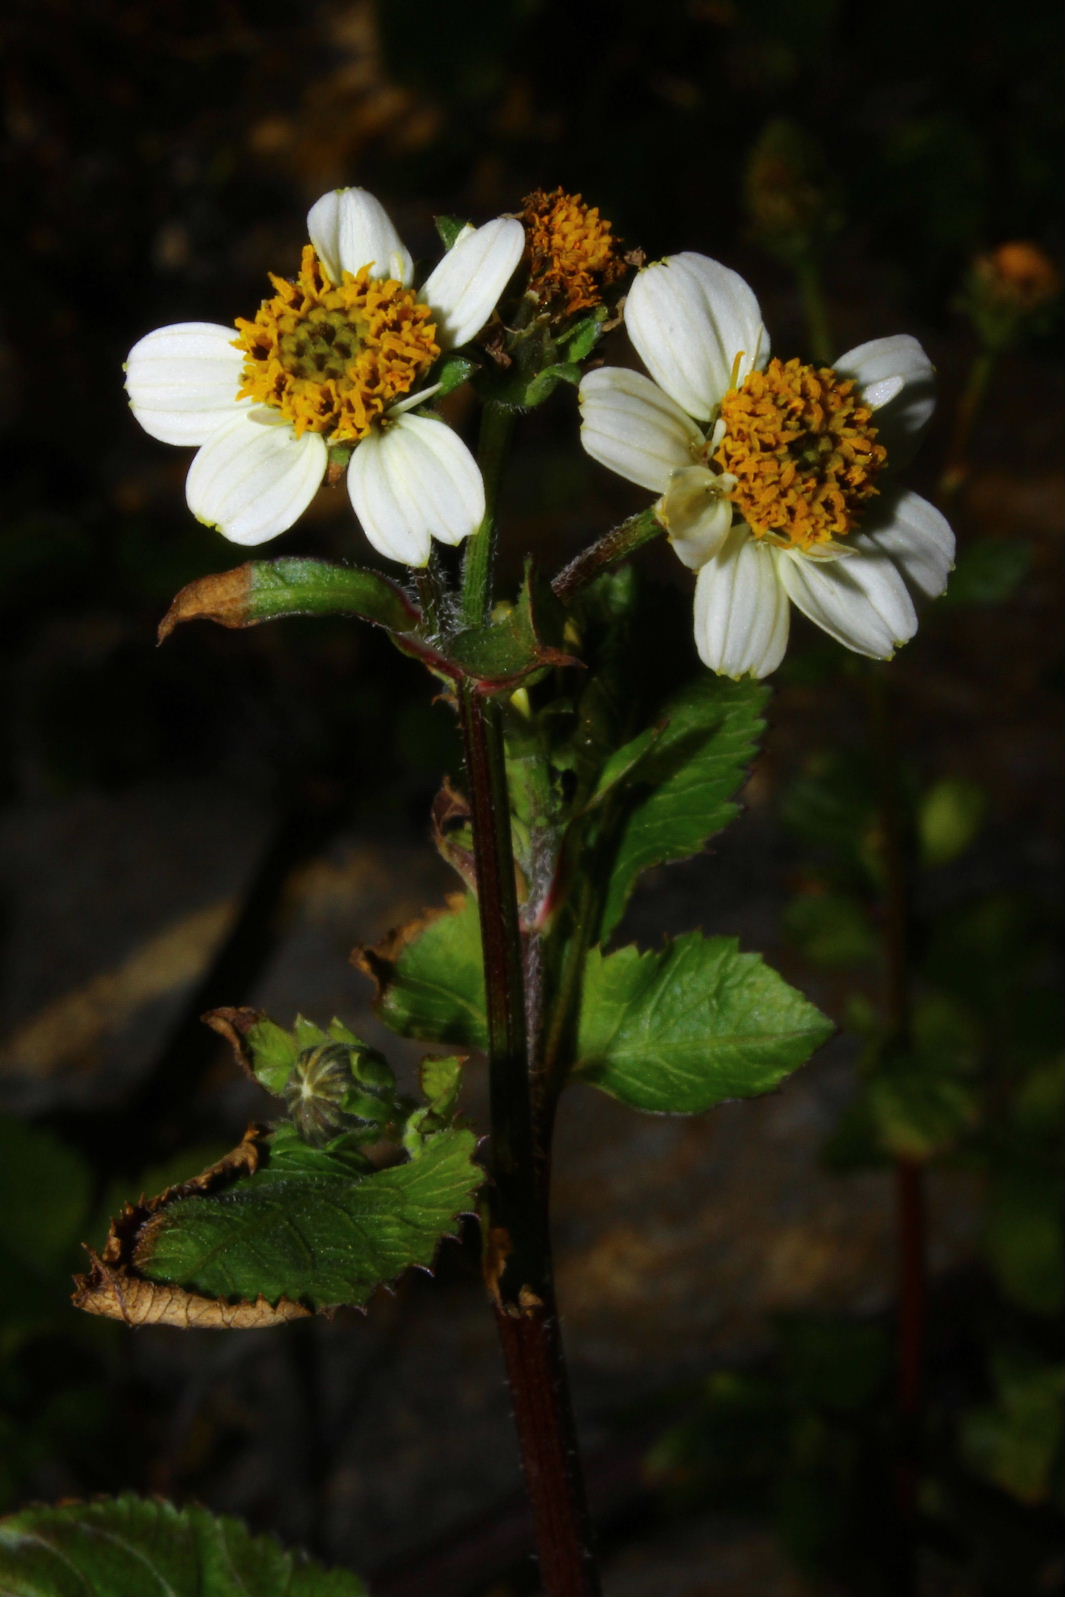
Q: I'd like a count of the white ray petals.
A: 12